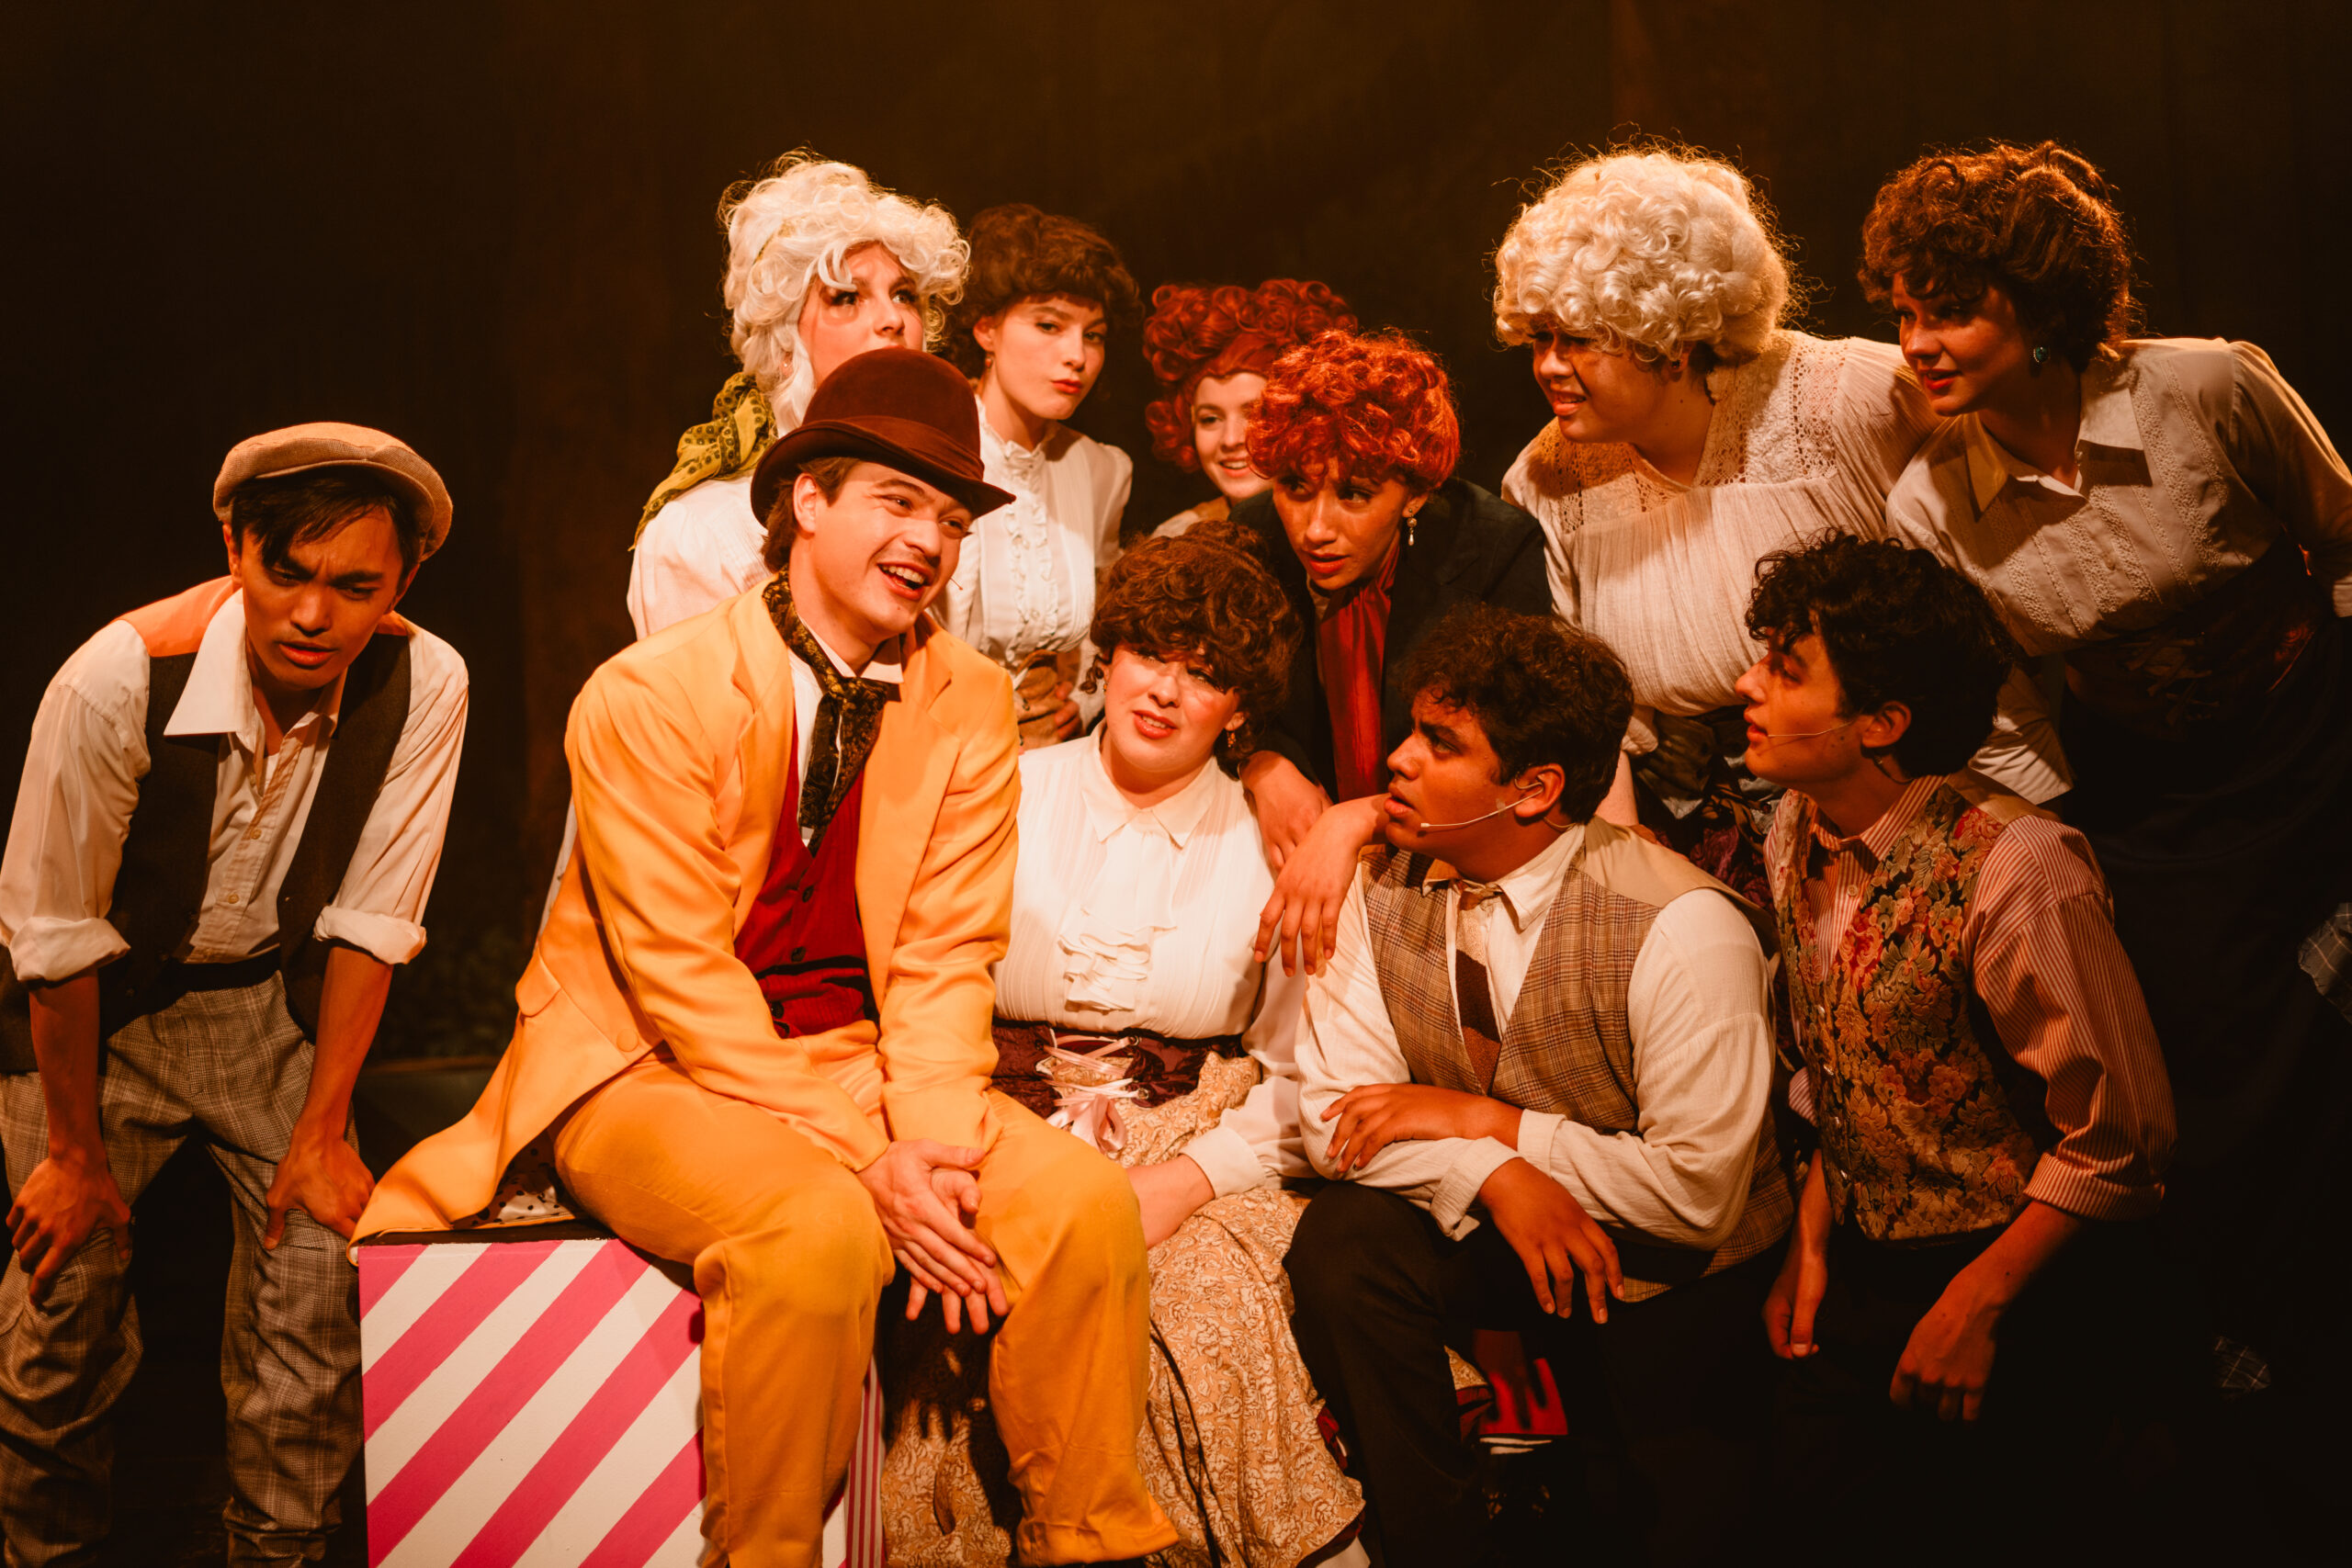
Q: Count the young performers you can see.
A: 11